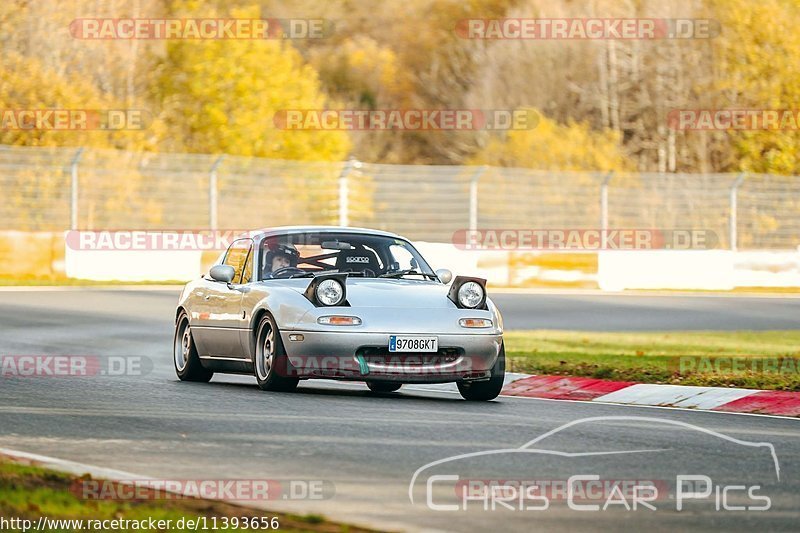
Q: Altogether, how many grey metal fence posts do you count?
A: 6